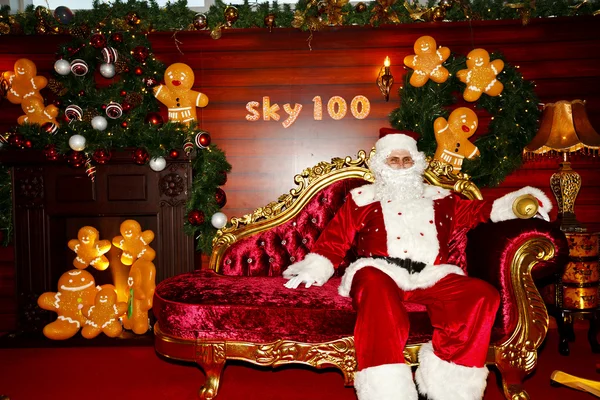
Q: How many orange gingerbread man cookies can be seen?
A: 11